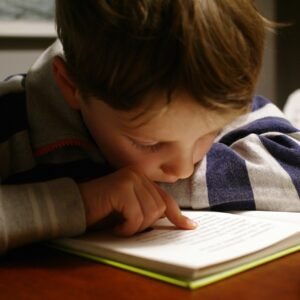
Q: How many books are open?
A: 1